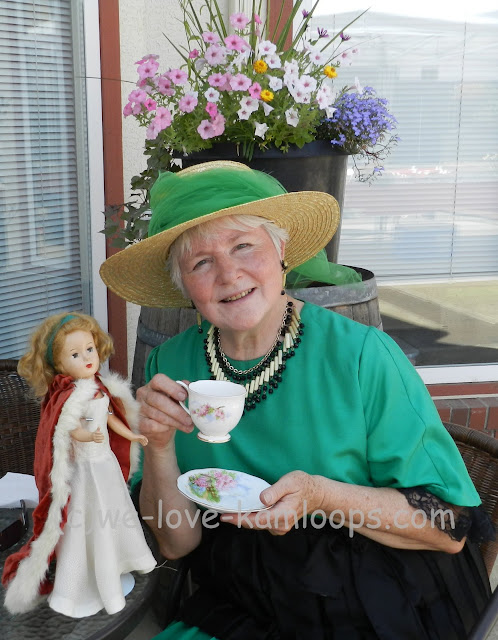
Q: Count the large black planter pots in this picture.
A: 1